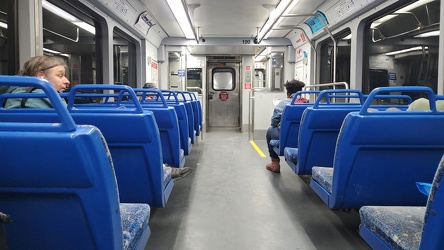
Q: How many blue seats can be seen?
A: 11